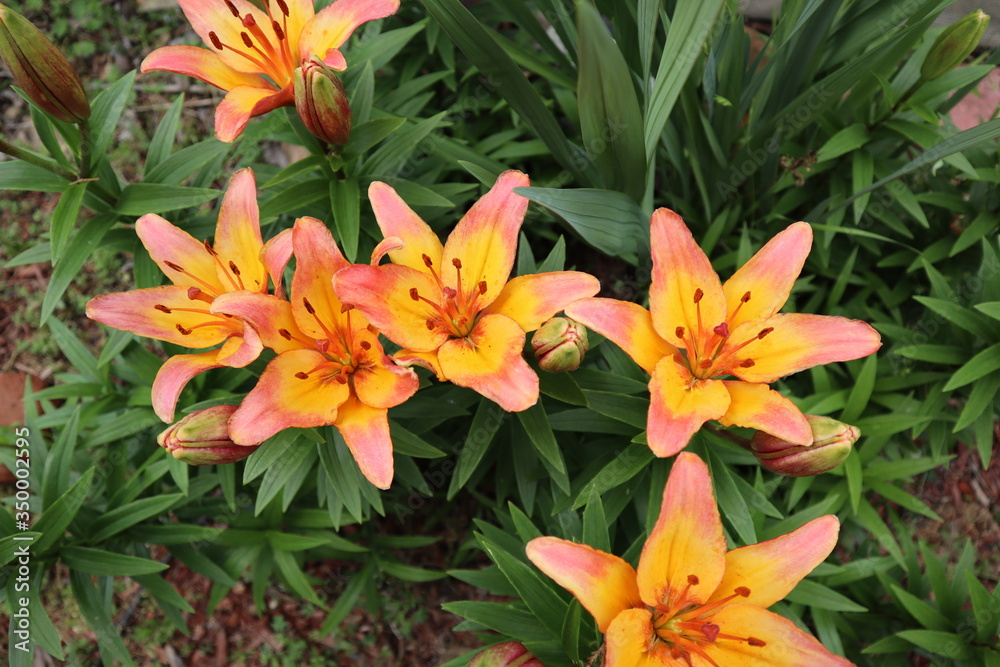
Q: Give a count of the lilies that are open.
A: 6